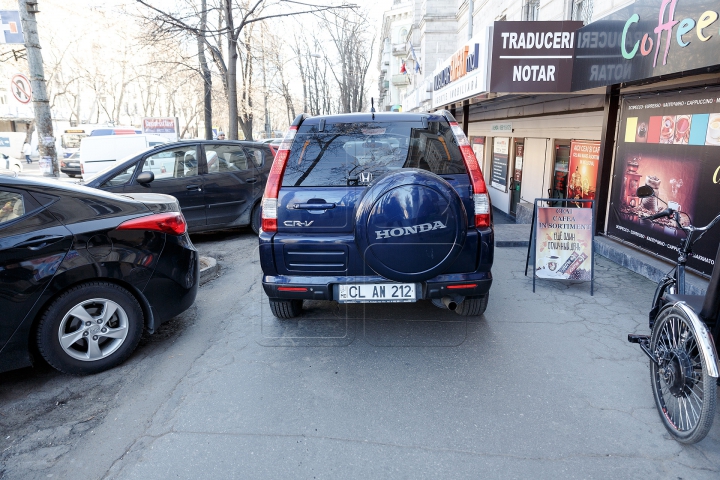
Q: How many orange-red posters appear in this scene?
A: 1